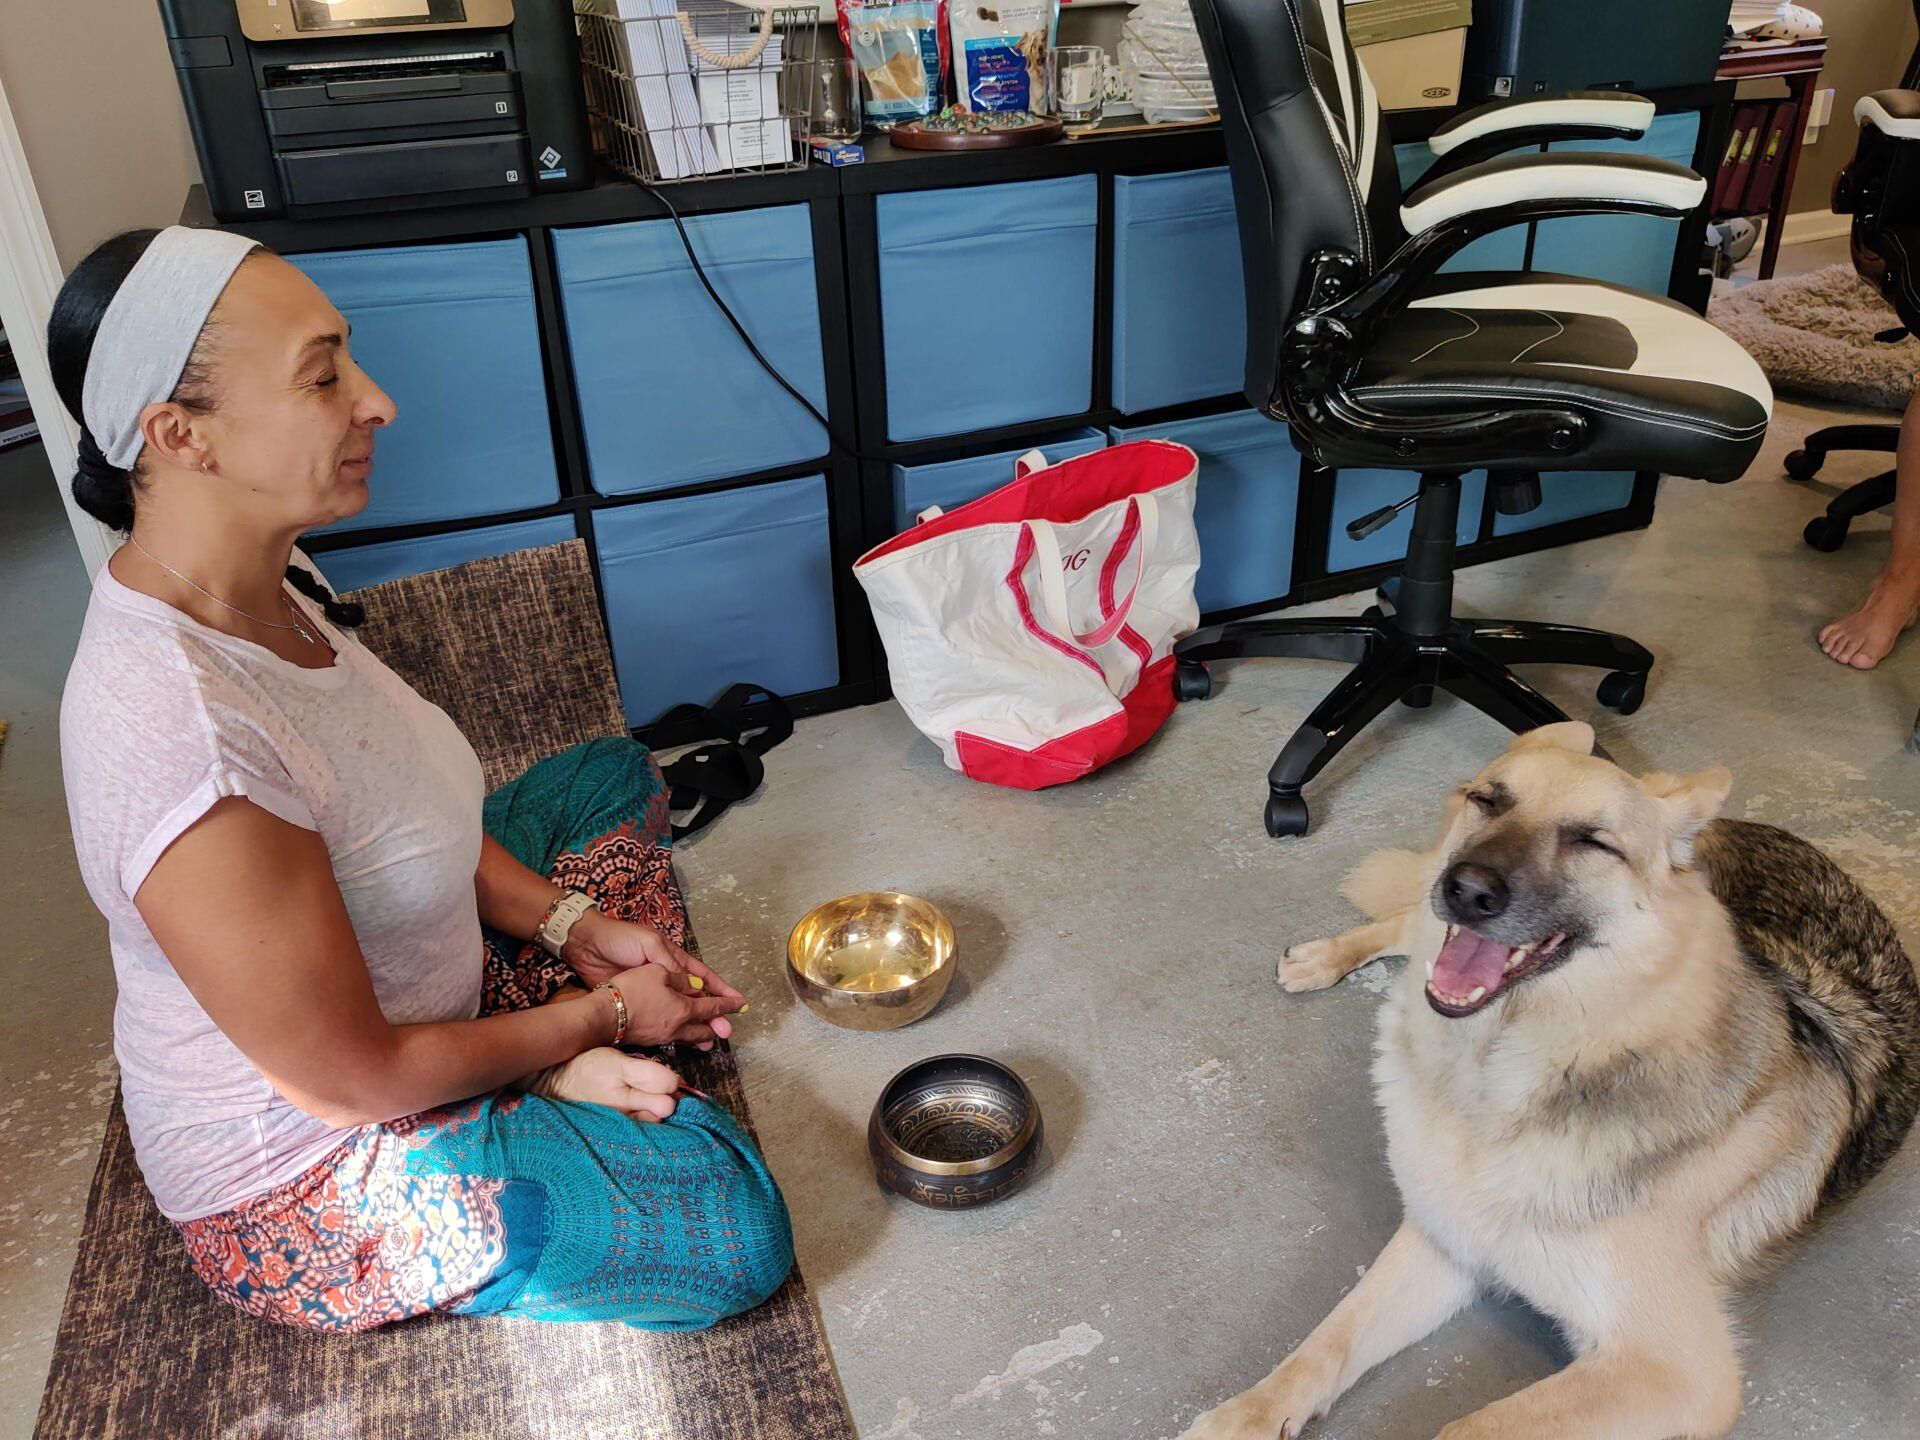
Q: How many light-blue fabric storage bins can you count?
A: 12